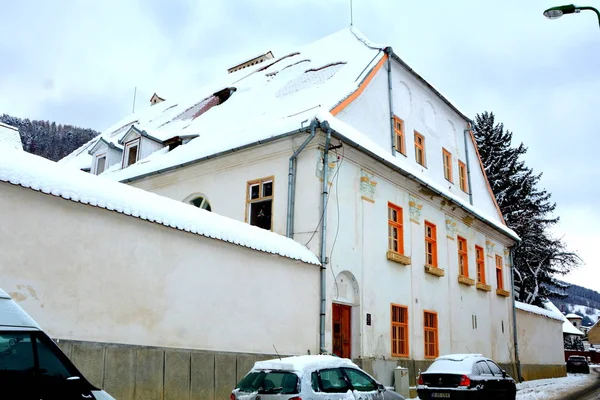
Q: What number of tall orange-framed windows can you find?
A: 11